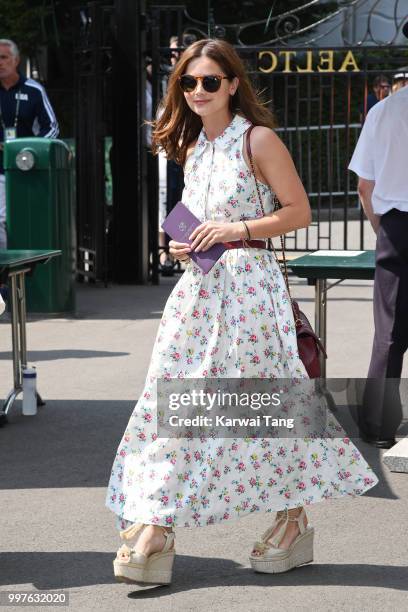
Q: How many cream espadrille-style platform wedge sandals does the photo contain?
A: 2